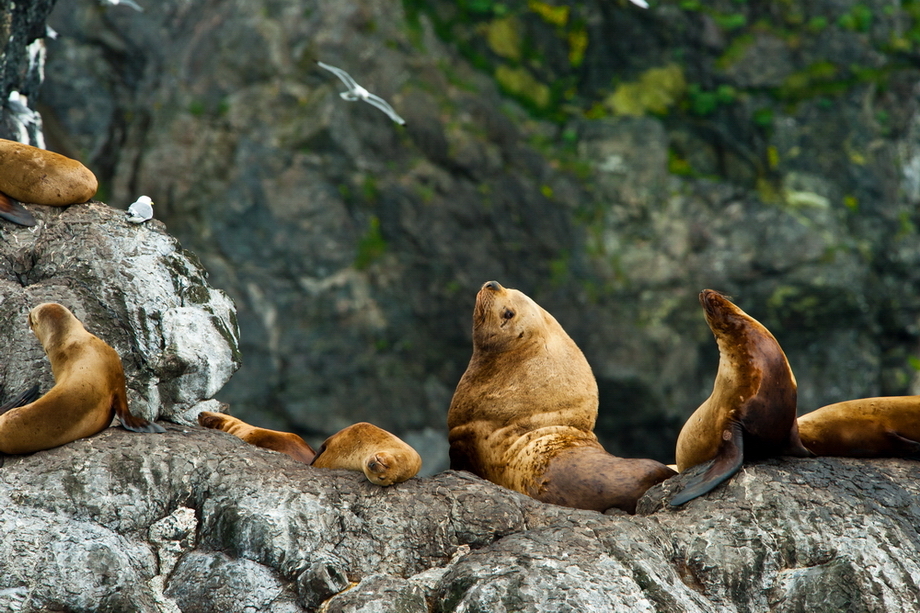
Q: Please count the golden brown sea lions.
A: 7